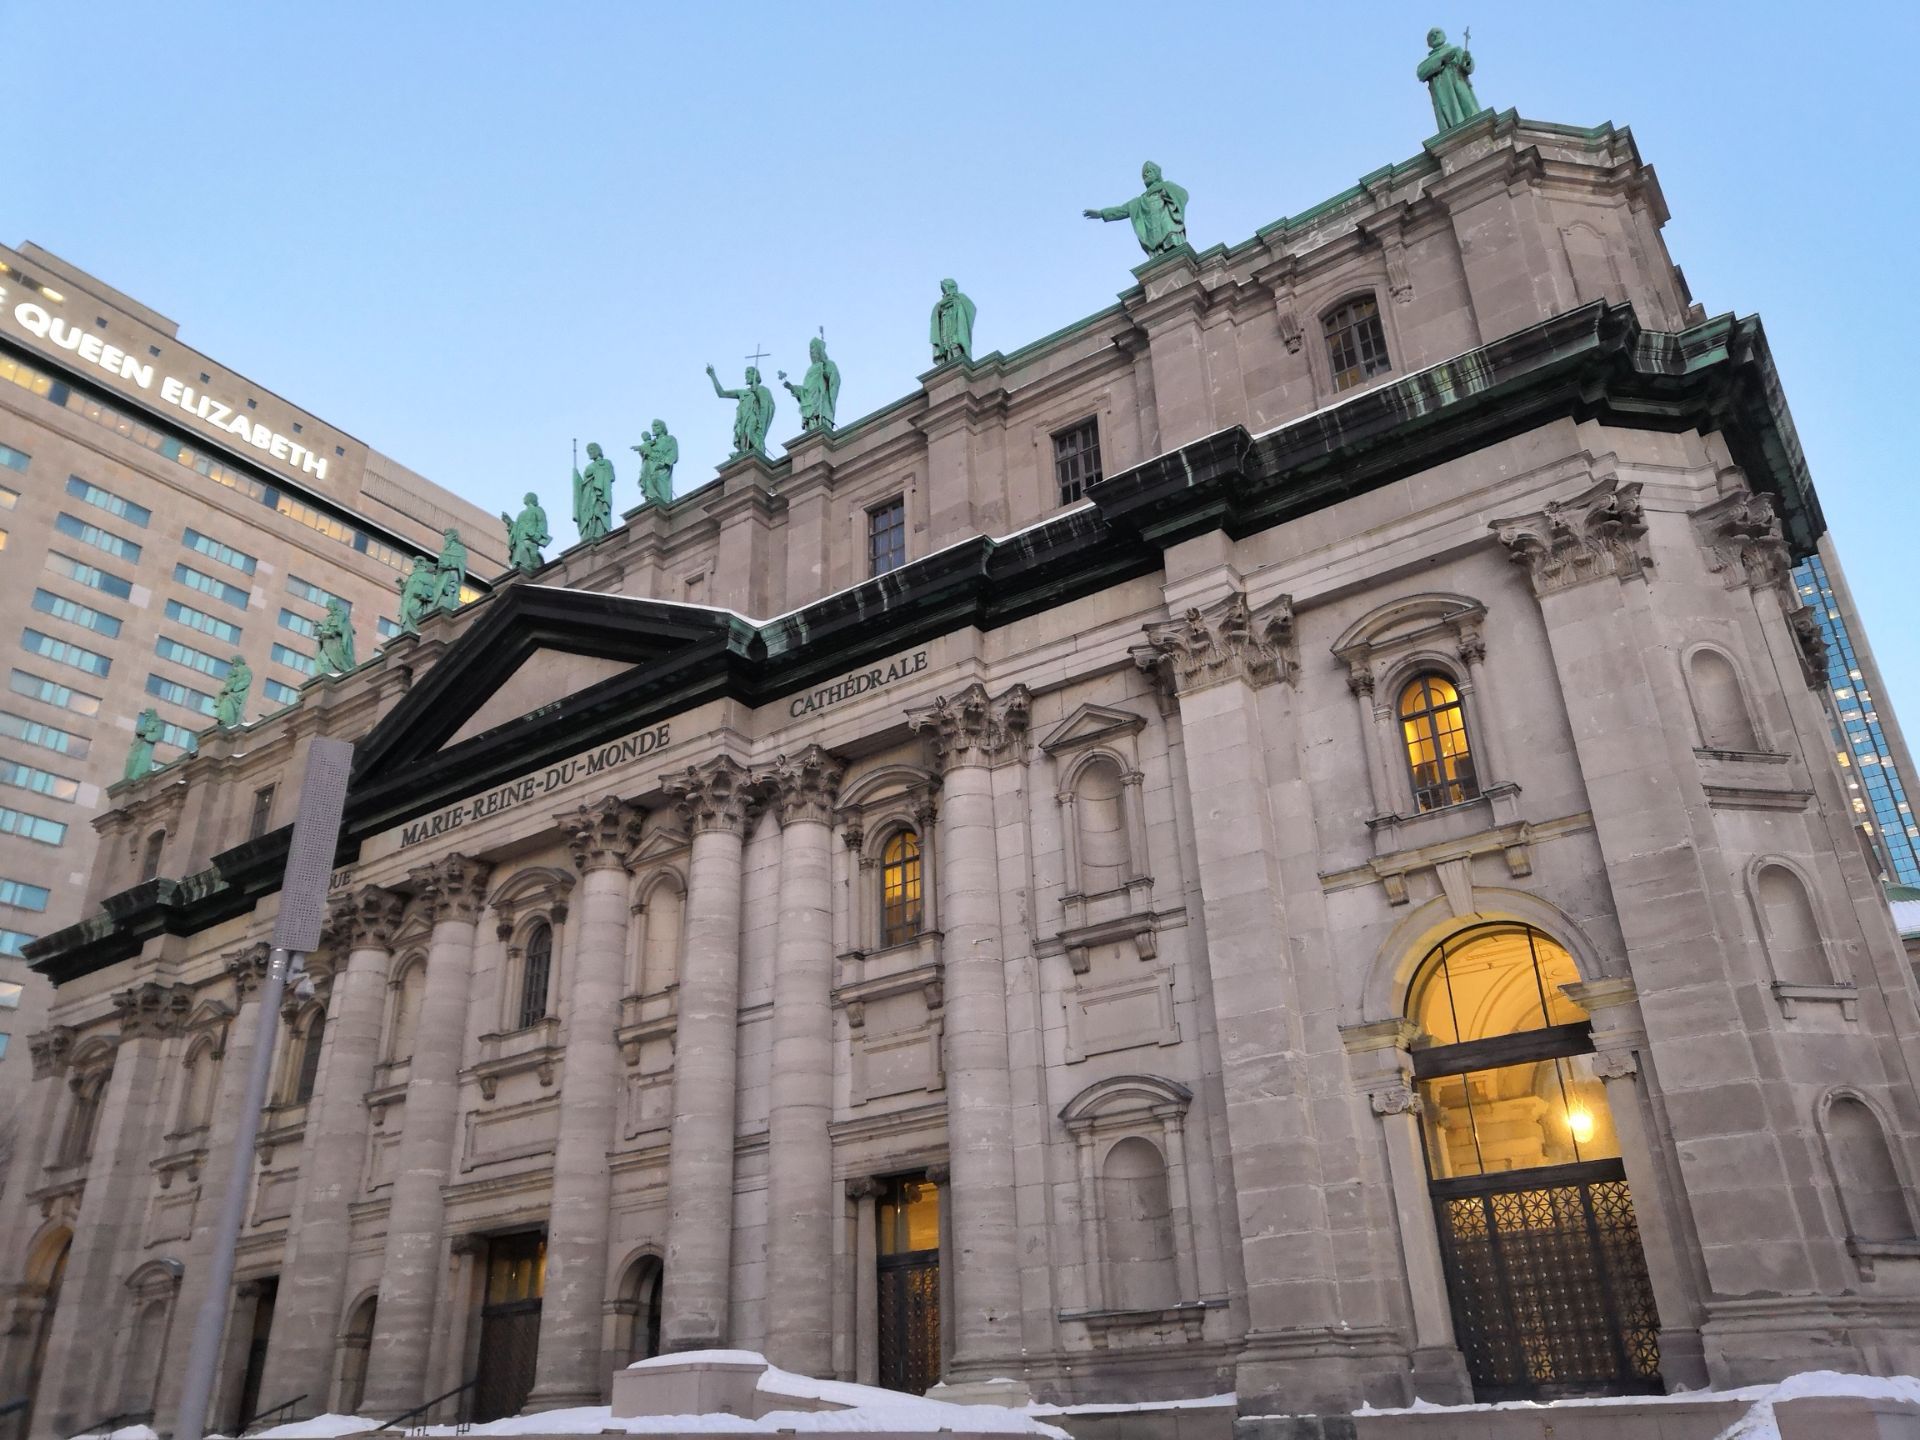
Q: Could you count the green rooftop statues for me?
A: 13